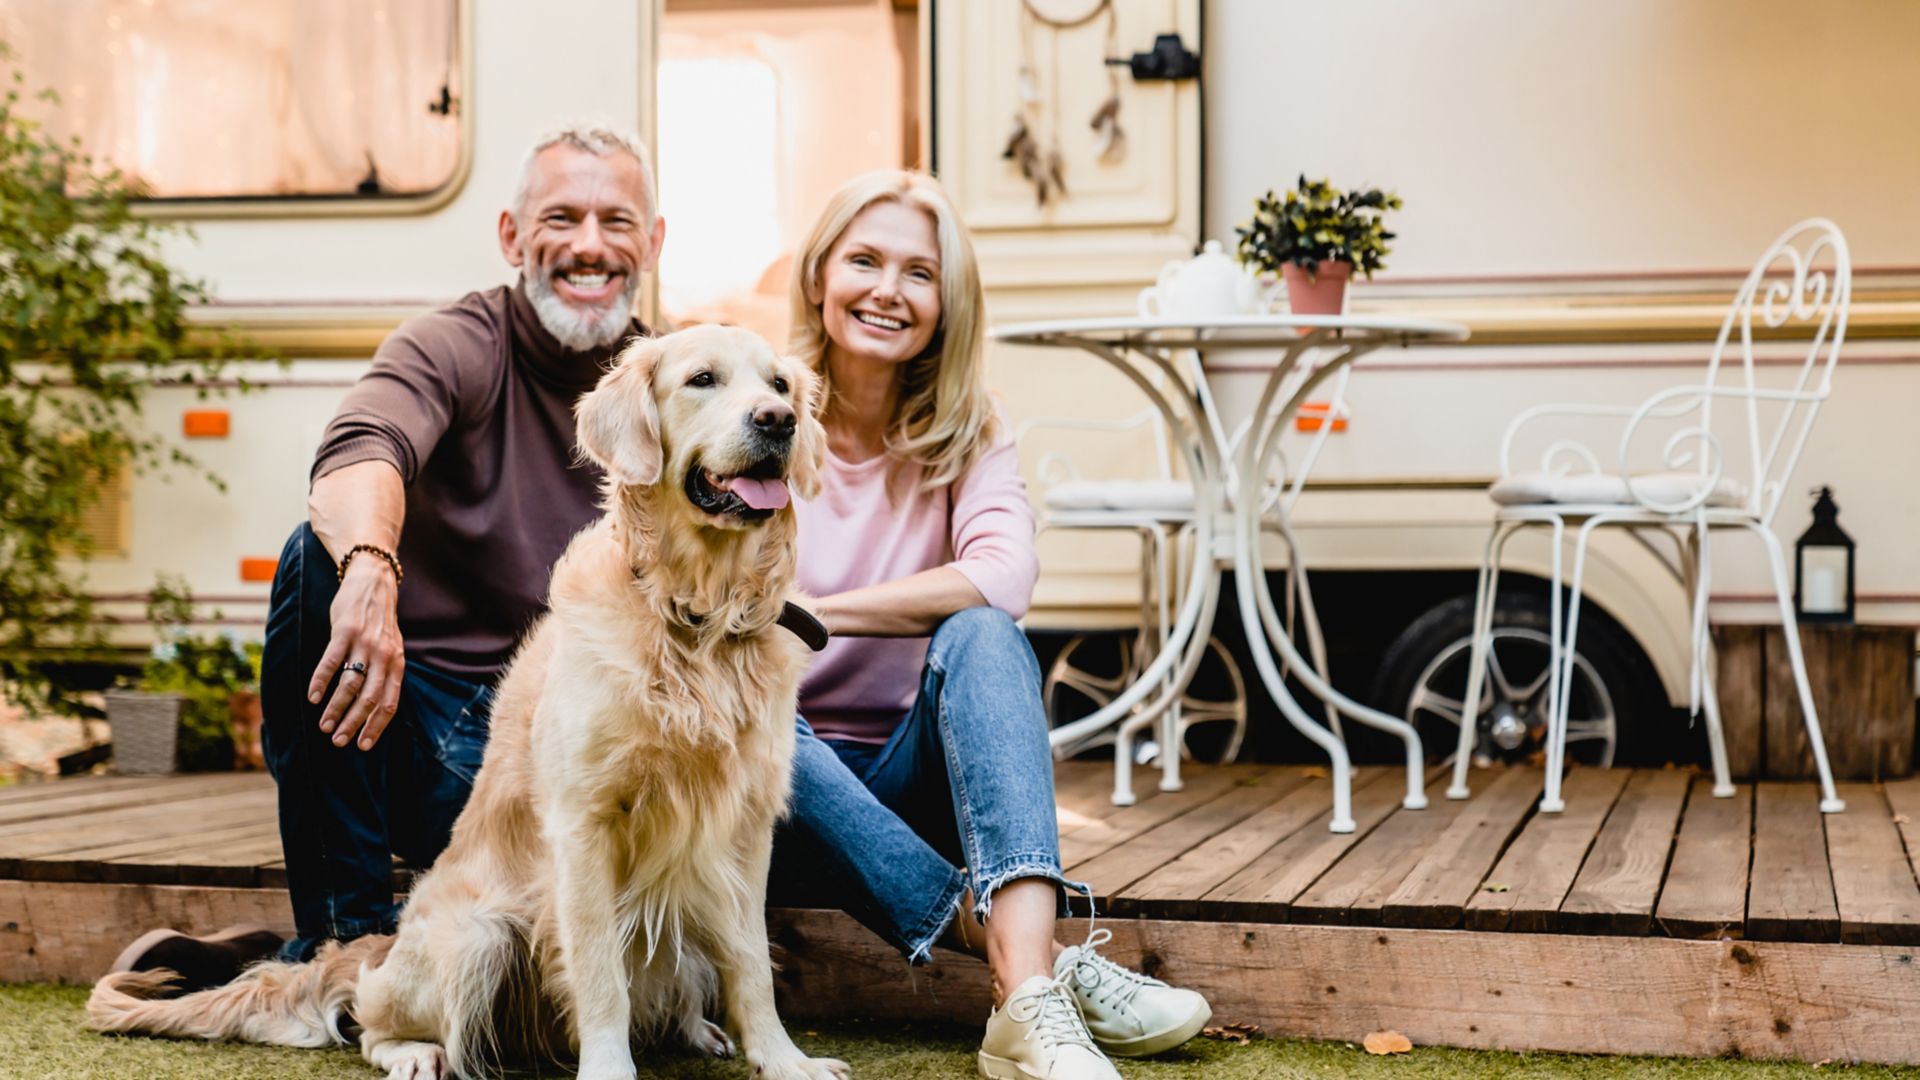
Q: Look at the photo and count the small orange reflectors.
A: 3